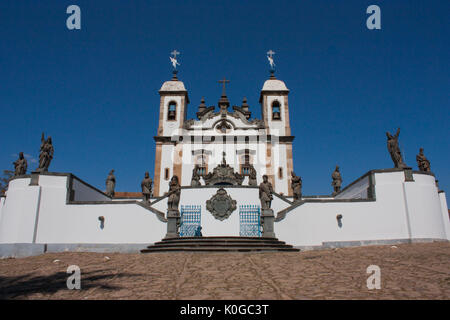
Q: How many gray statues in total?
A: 12